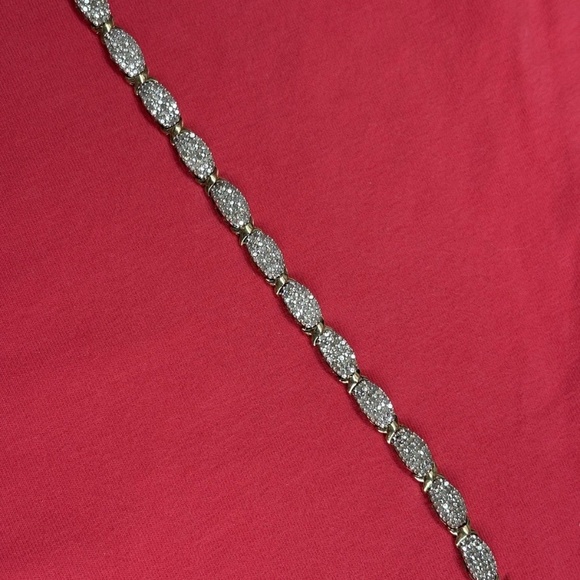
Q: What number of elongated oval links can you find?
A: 12